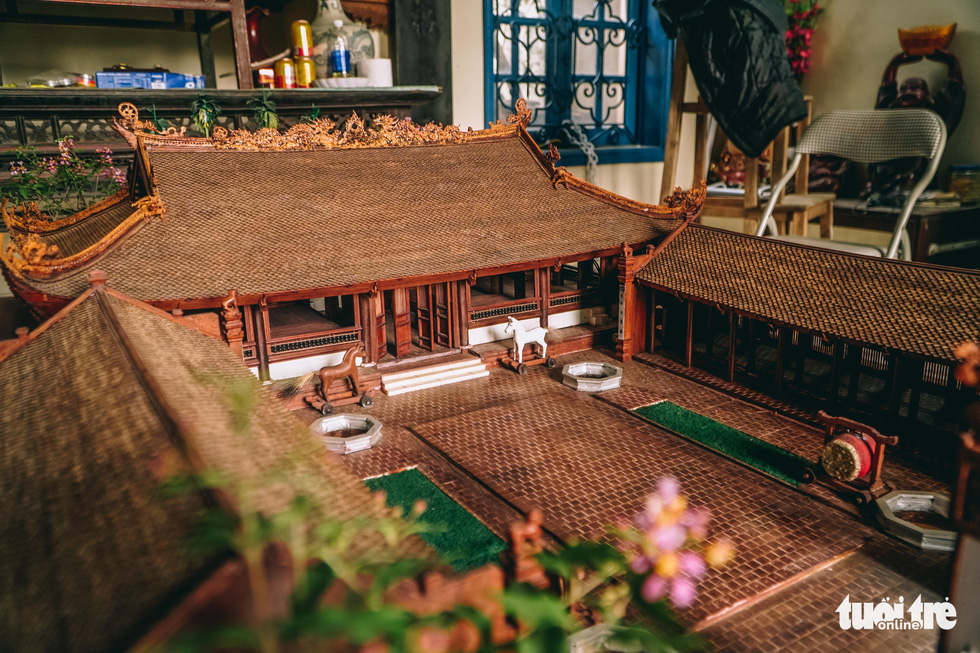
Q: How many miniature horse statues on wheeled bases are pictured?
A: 2